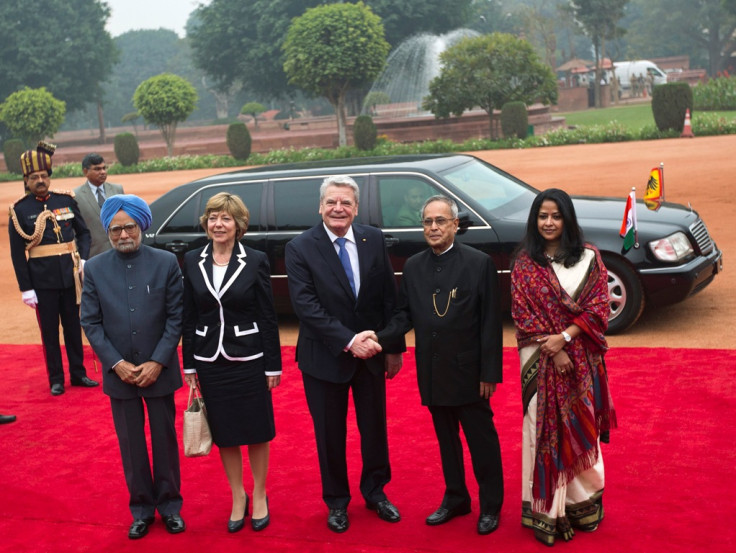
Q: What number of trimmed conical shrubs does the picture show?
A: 6